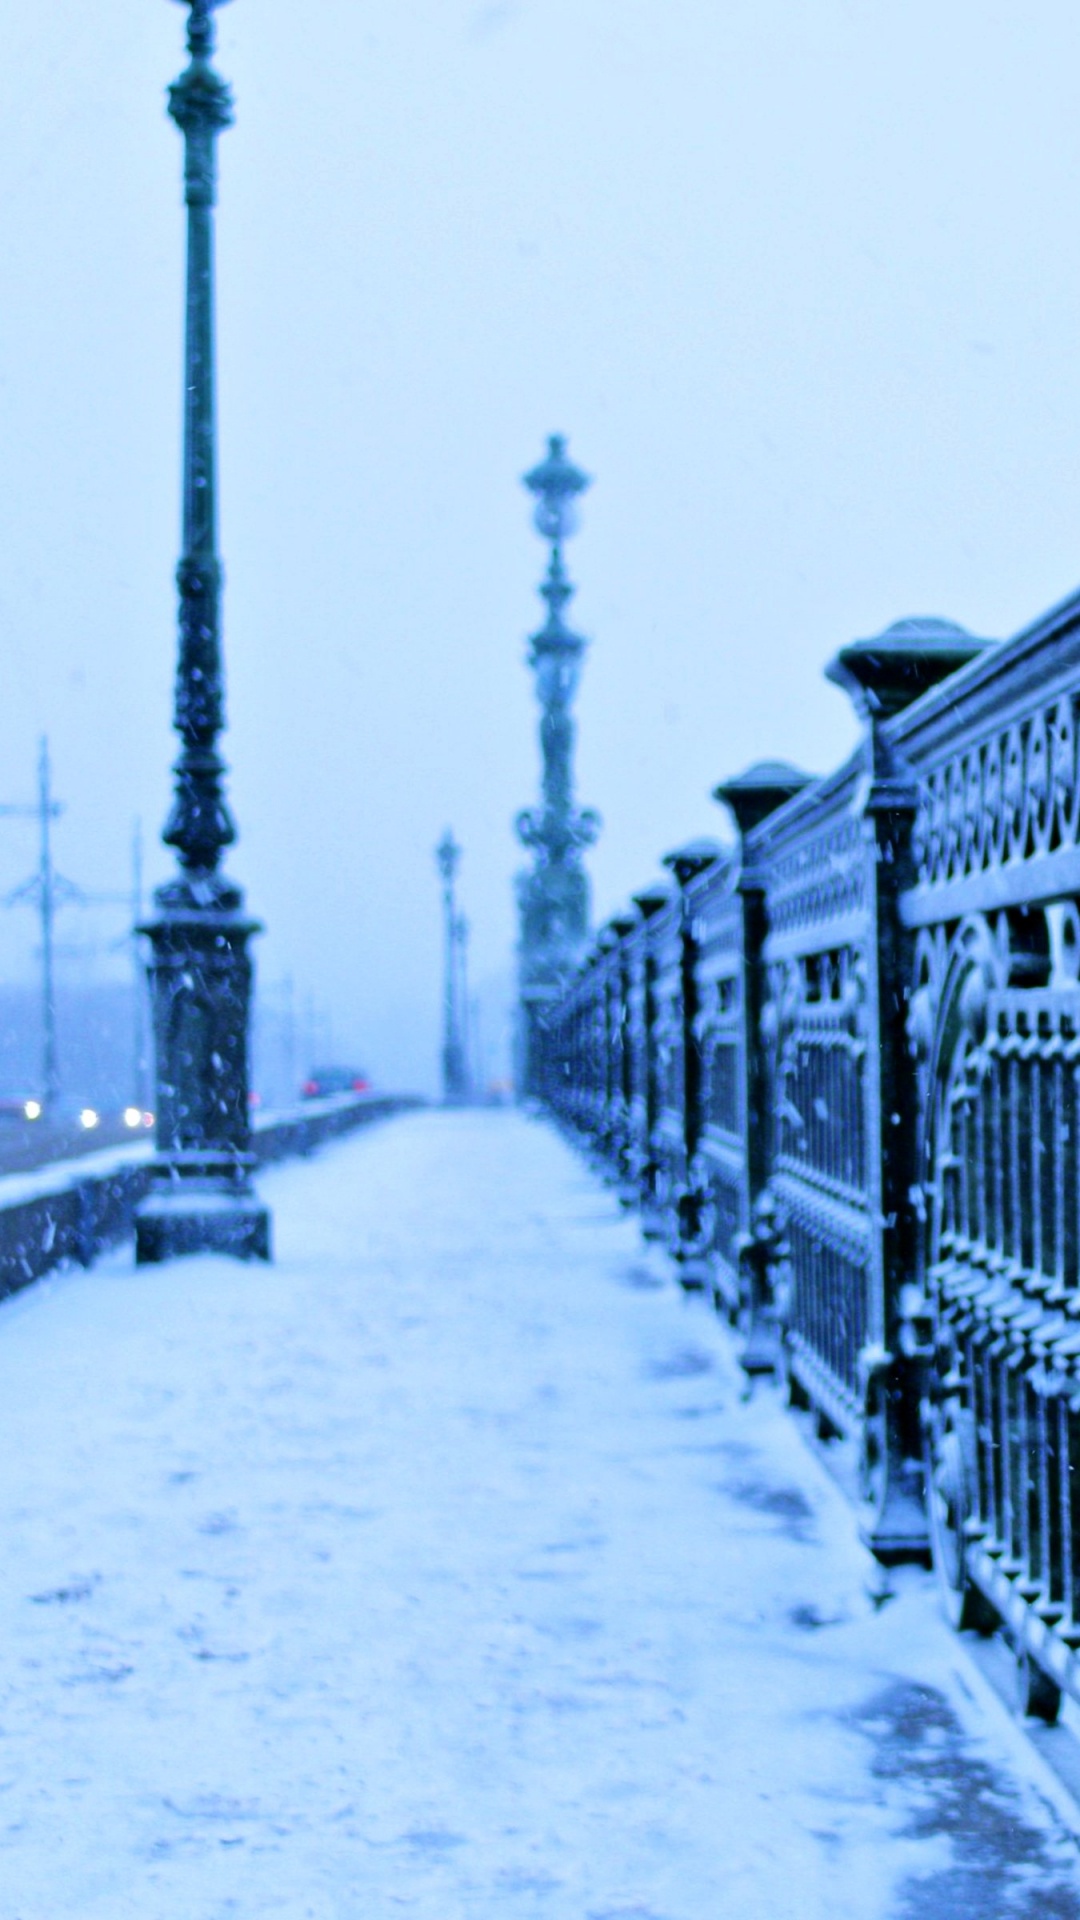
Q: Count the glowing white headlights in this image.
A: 3